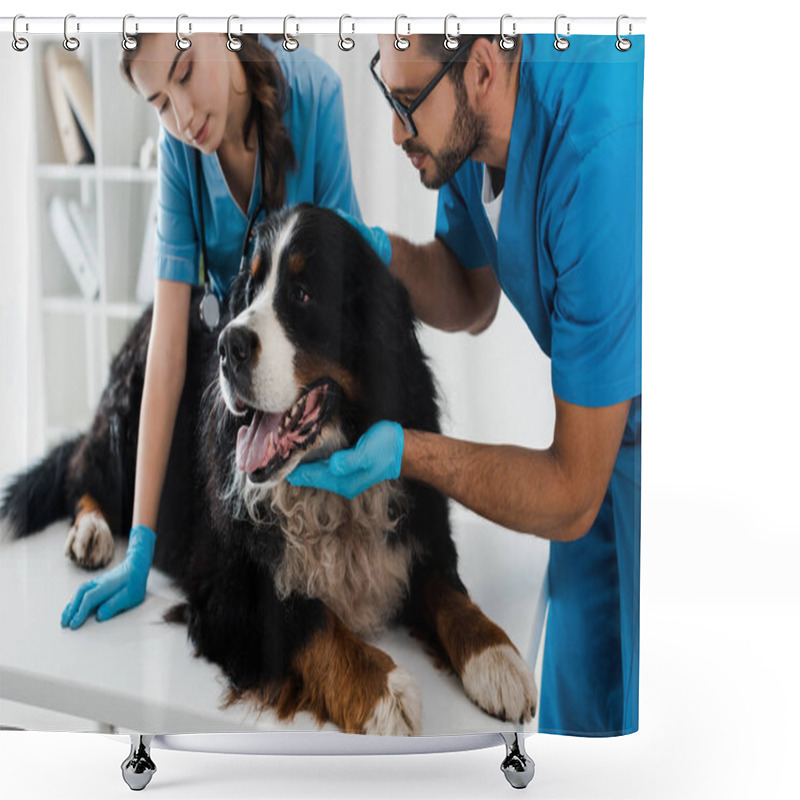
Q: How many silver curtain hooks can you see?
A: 12